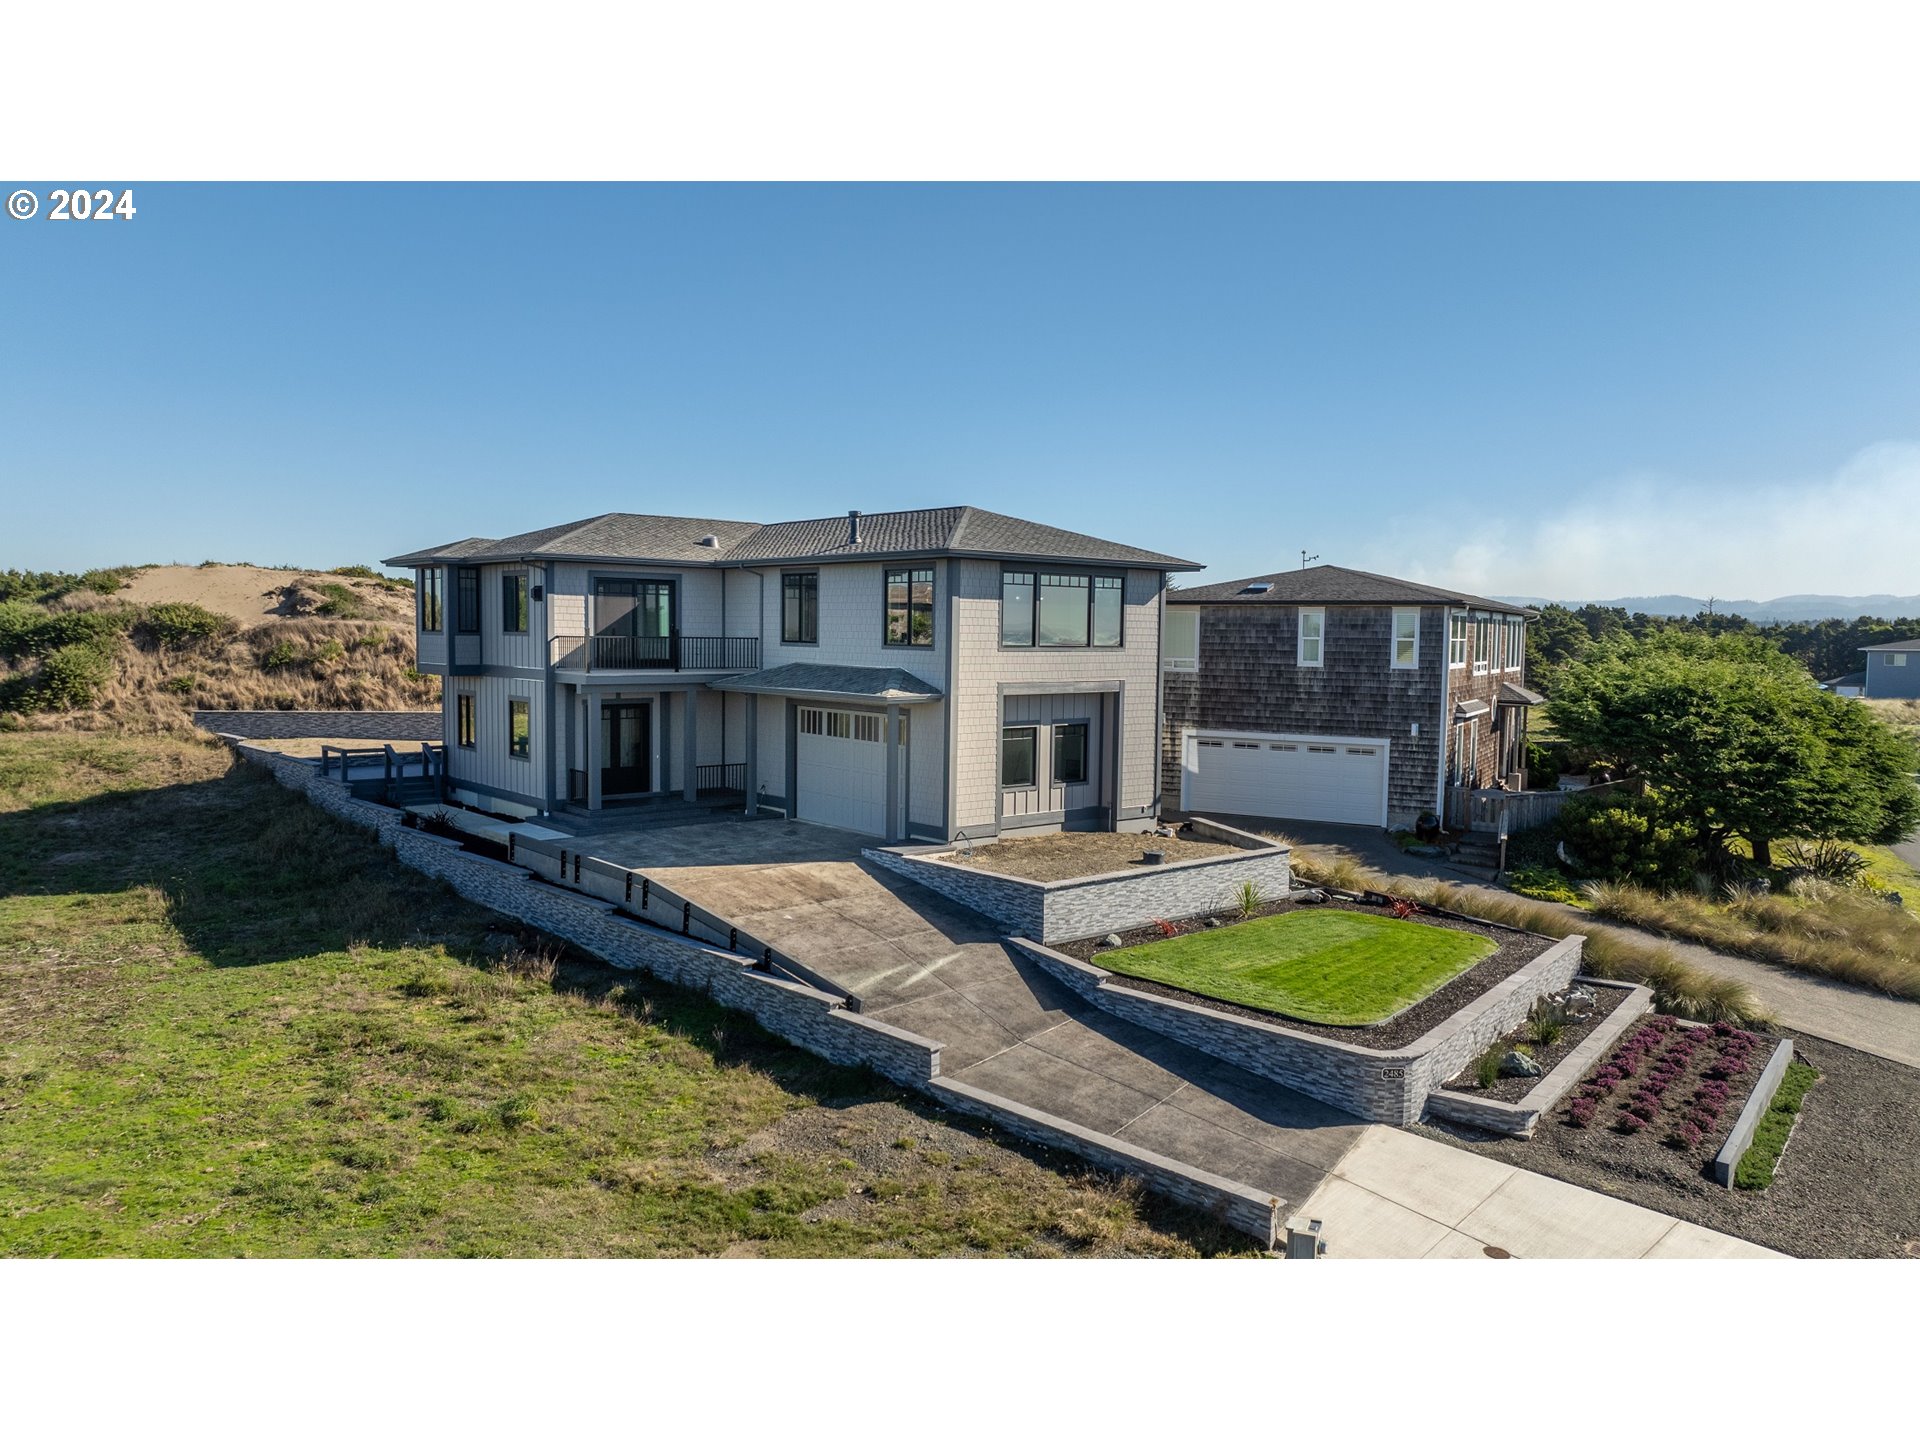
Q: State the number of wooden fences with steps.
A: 1